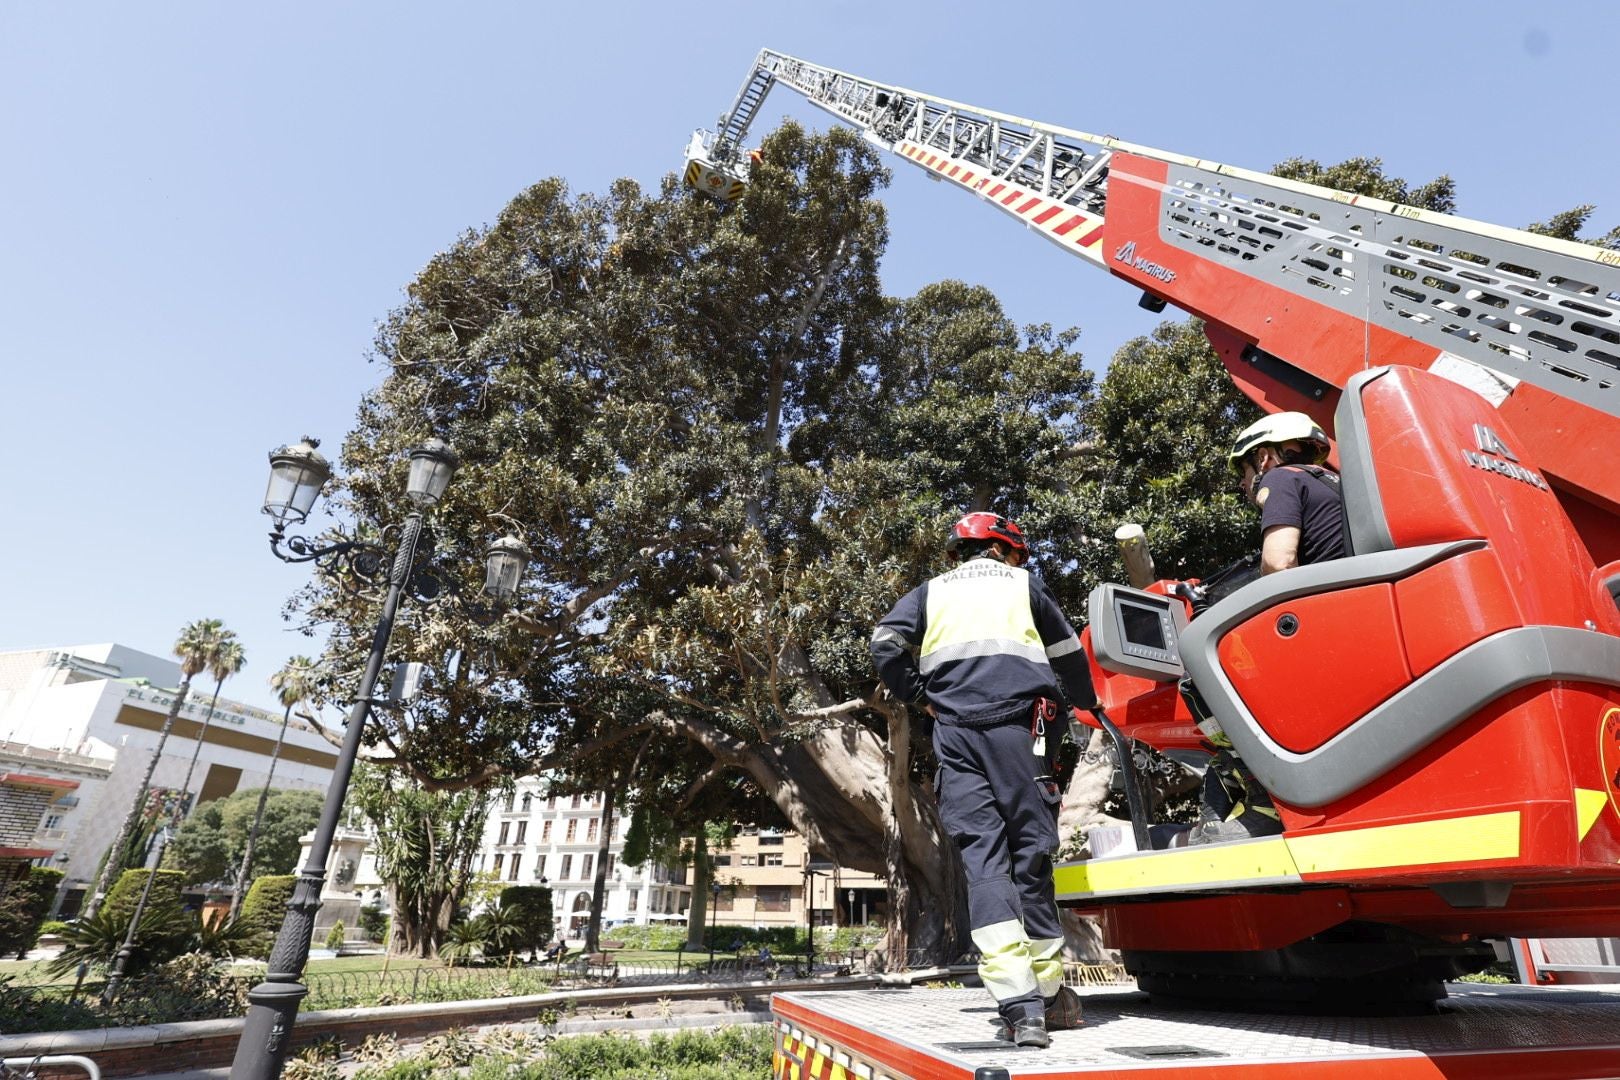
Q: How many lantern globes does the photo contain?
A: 3